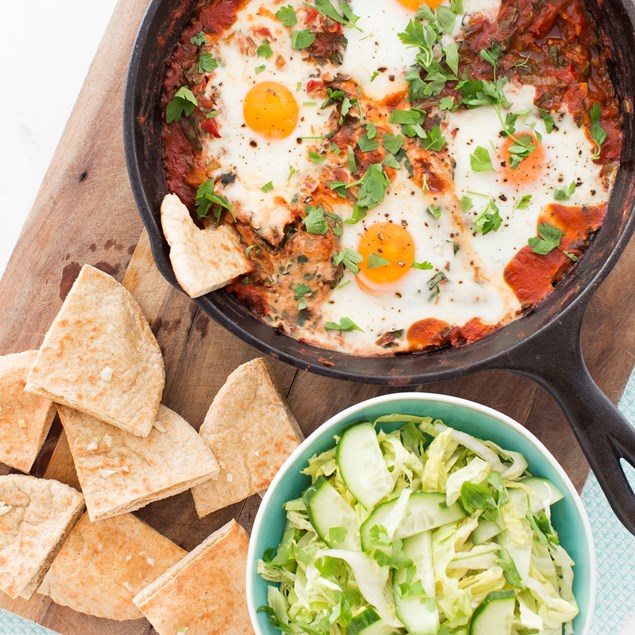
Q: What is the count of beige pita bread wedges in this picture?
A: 8